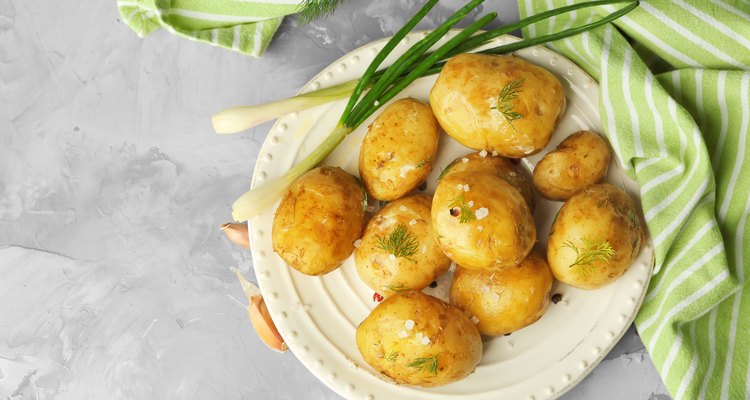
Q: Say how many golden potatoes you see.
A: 10